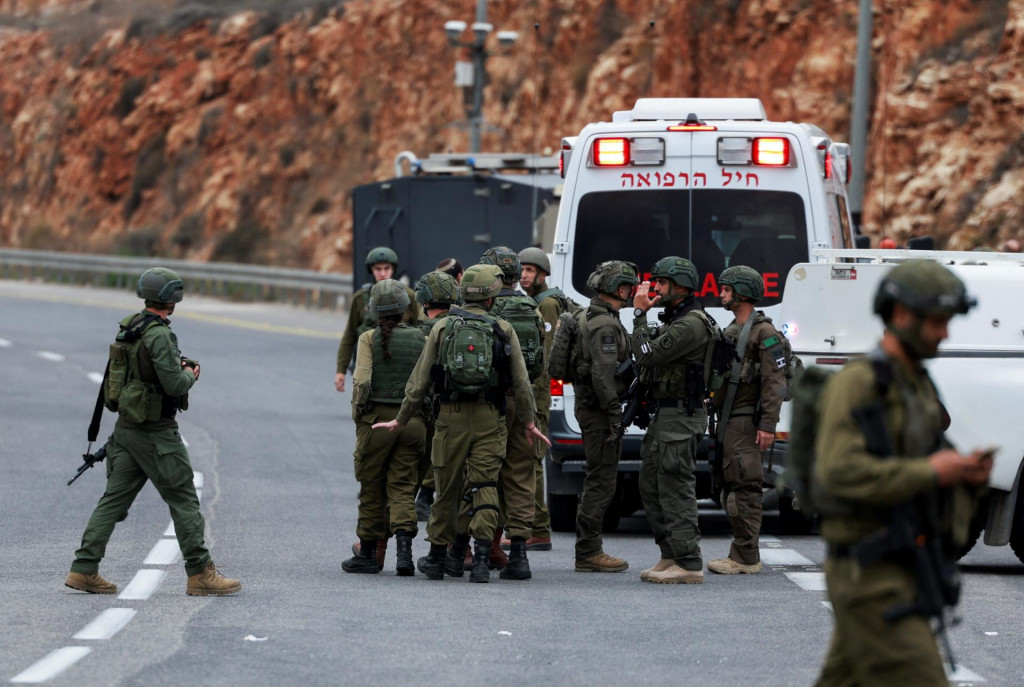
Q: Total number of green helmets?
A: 11